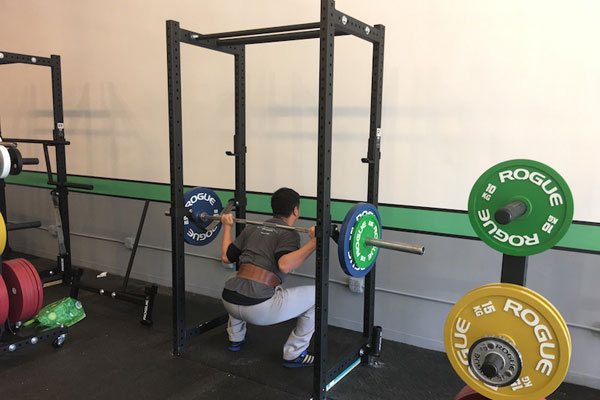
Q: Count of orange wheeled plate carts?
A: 0